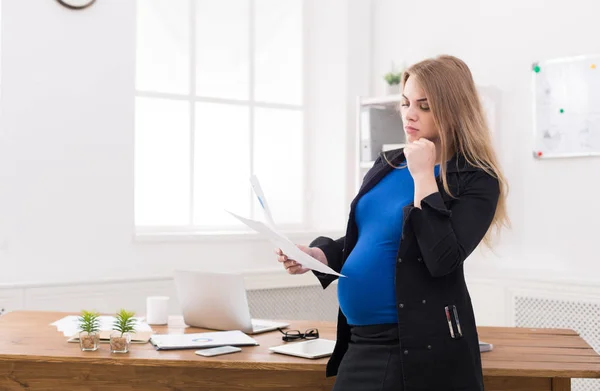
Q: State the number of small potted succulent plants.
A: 2